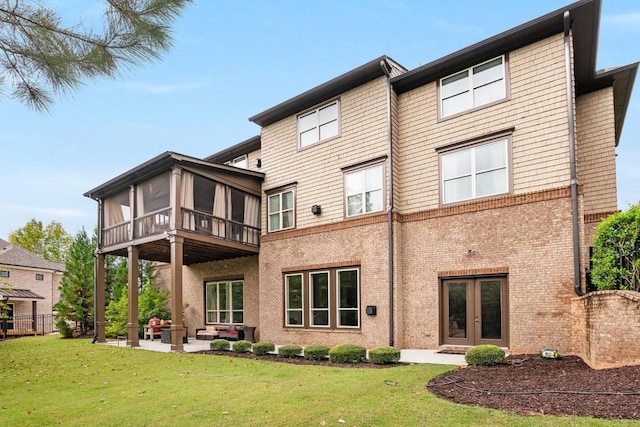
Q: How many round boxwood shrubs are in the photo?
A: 8